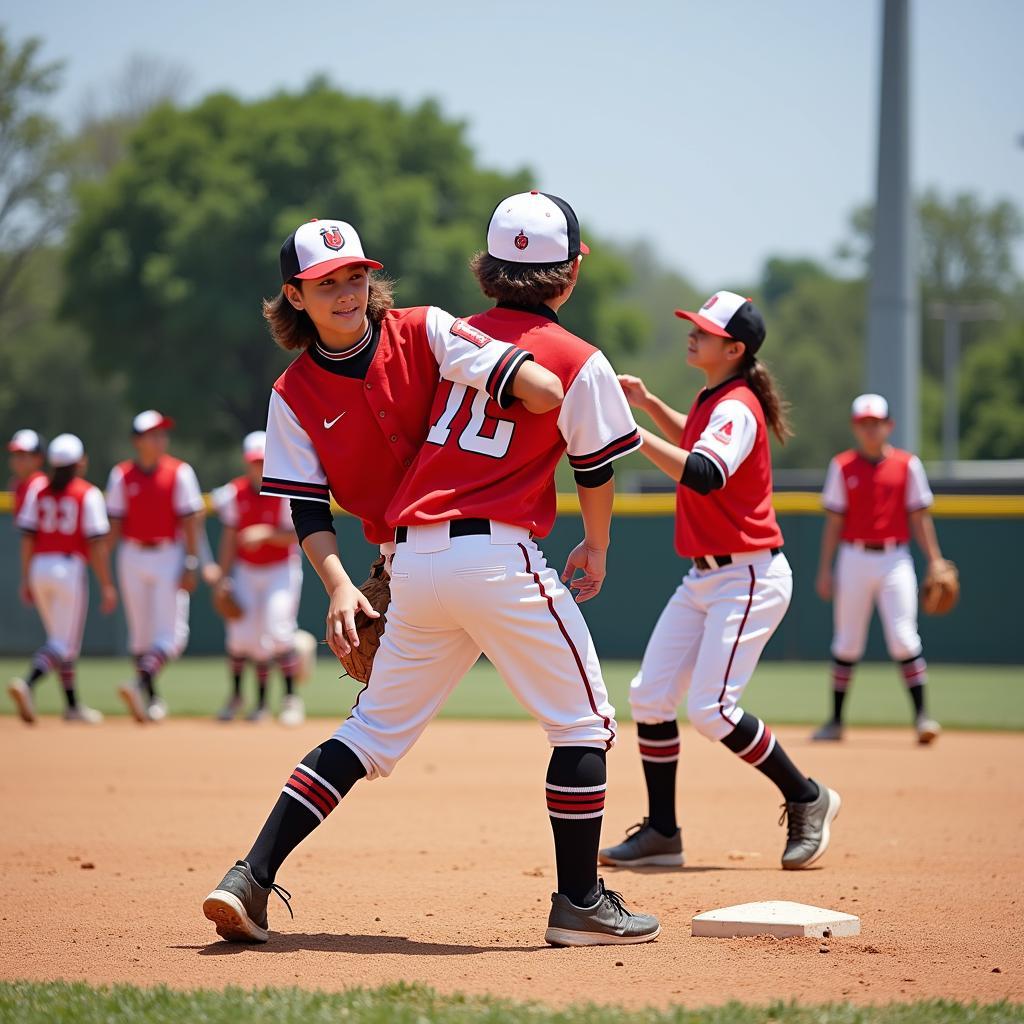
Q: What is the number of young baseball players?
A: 8